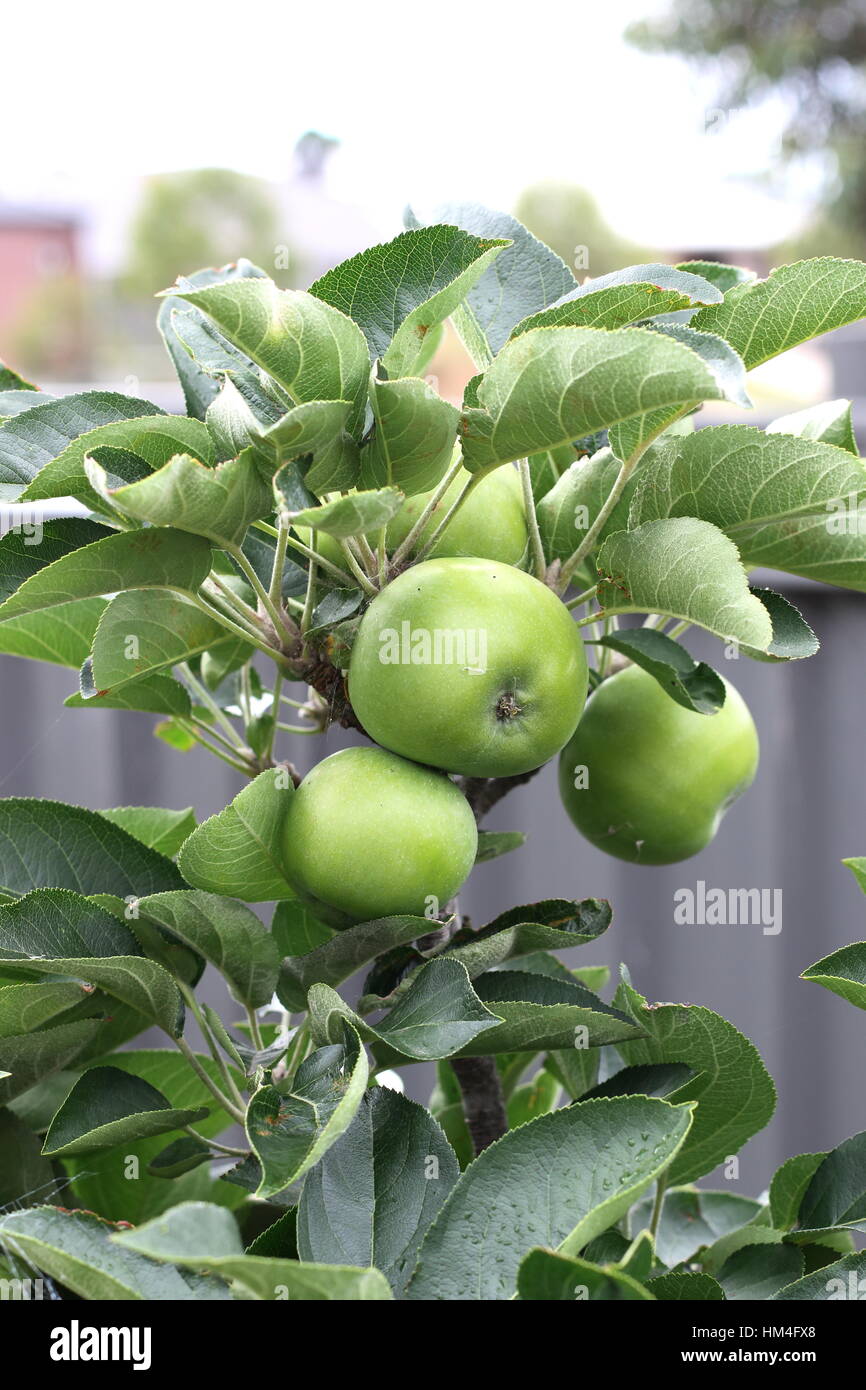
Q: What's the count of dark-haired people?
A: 0